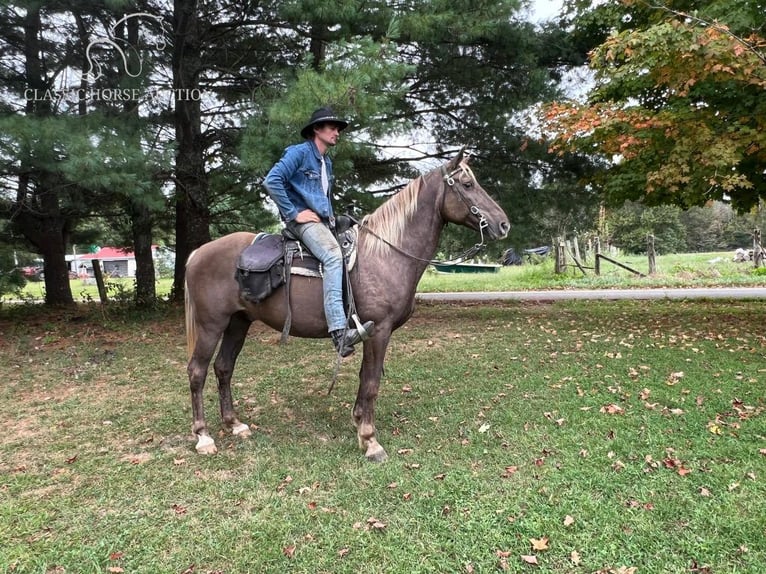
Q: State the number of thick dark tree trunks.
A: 3